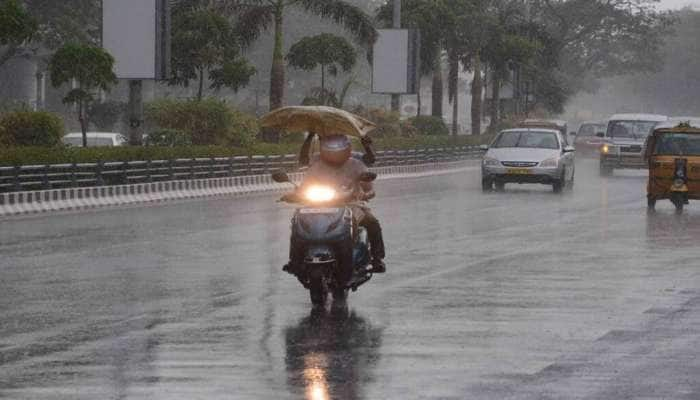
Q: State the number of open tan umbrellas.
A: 1